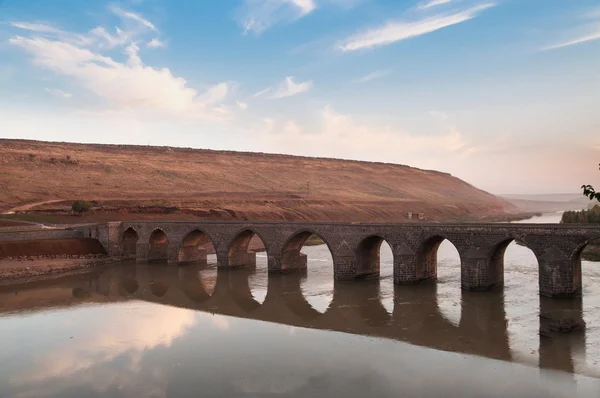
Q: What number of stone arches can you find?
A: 9